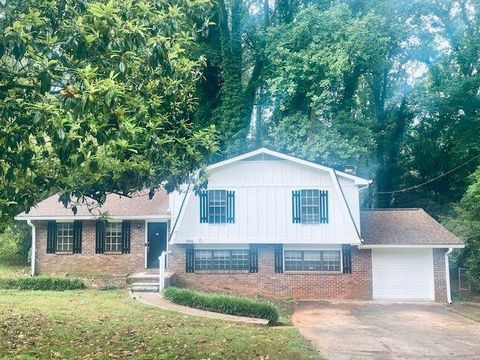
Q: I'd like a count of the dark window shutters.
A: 12